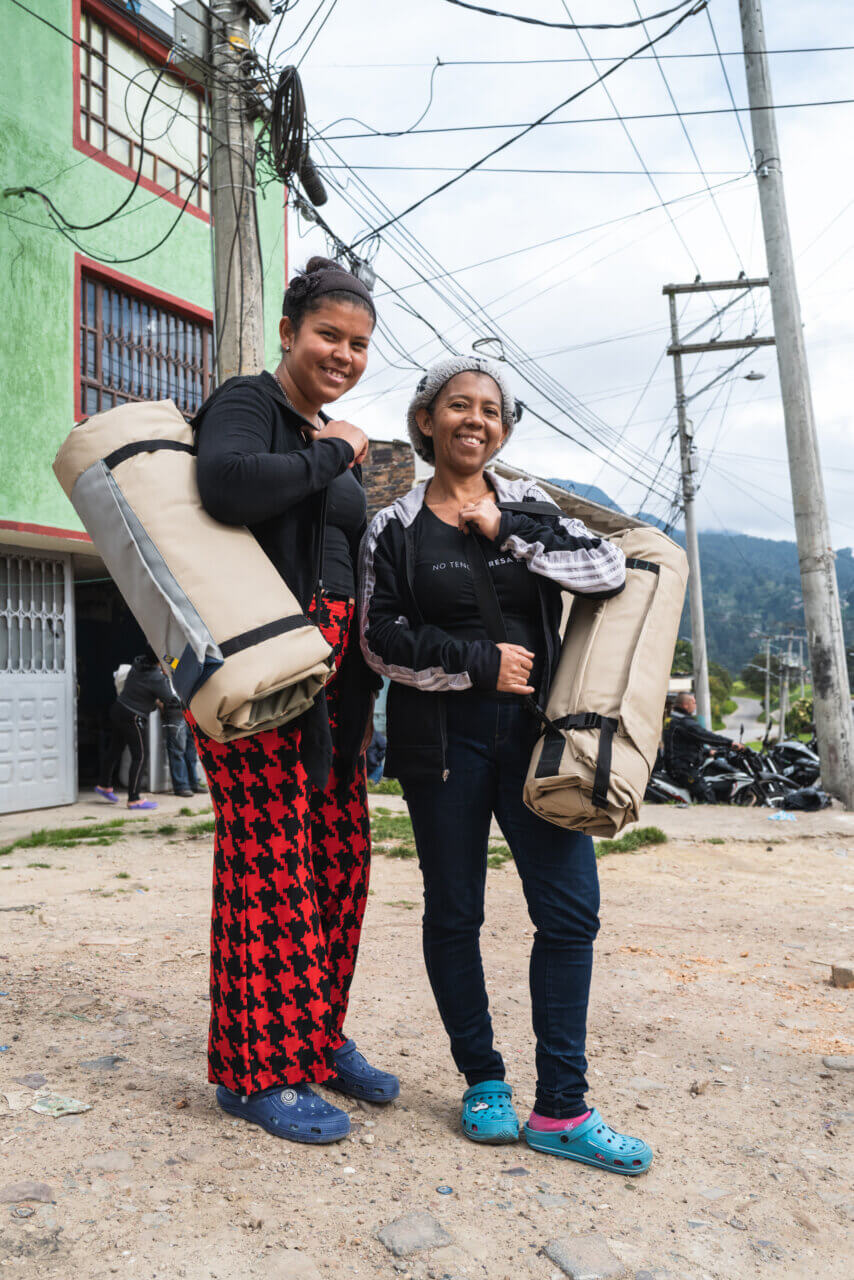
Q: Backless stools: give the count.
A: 0